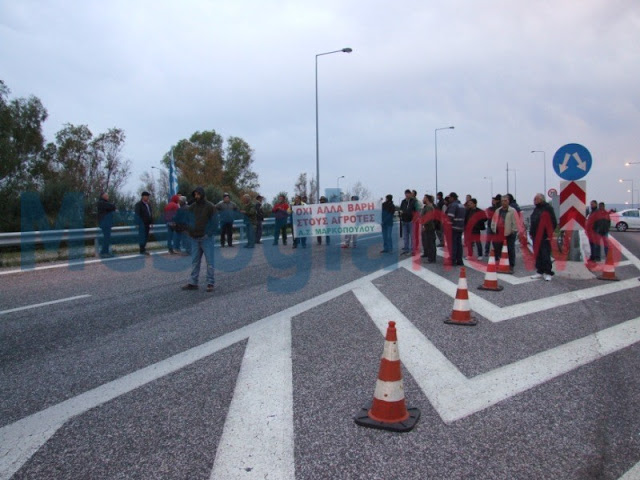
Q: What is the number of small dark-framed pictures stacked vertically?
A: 0